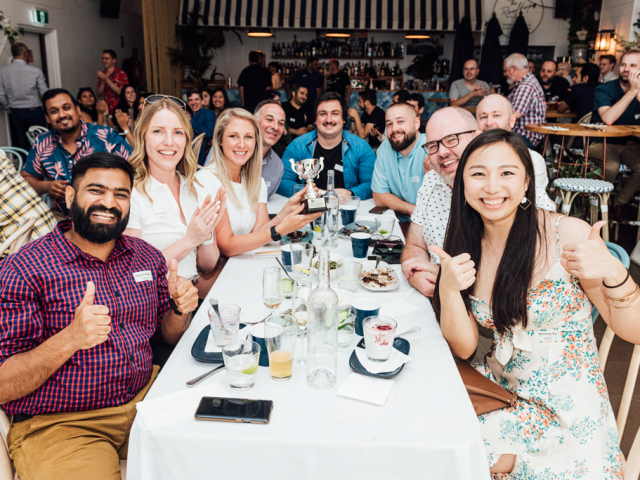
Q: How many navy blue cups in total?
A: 5